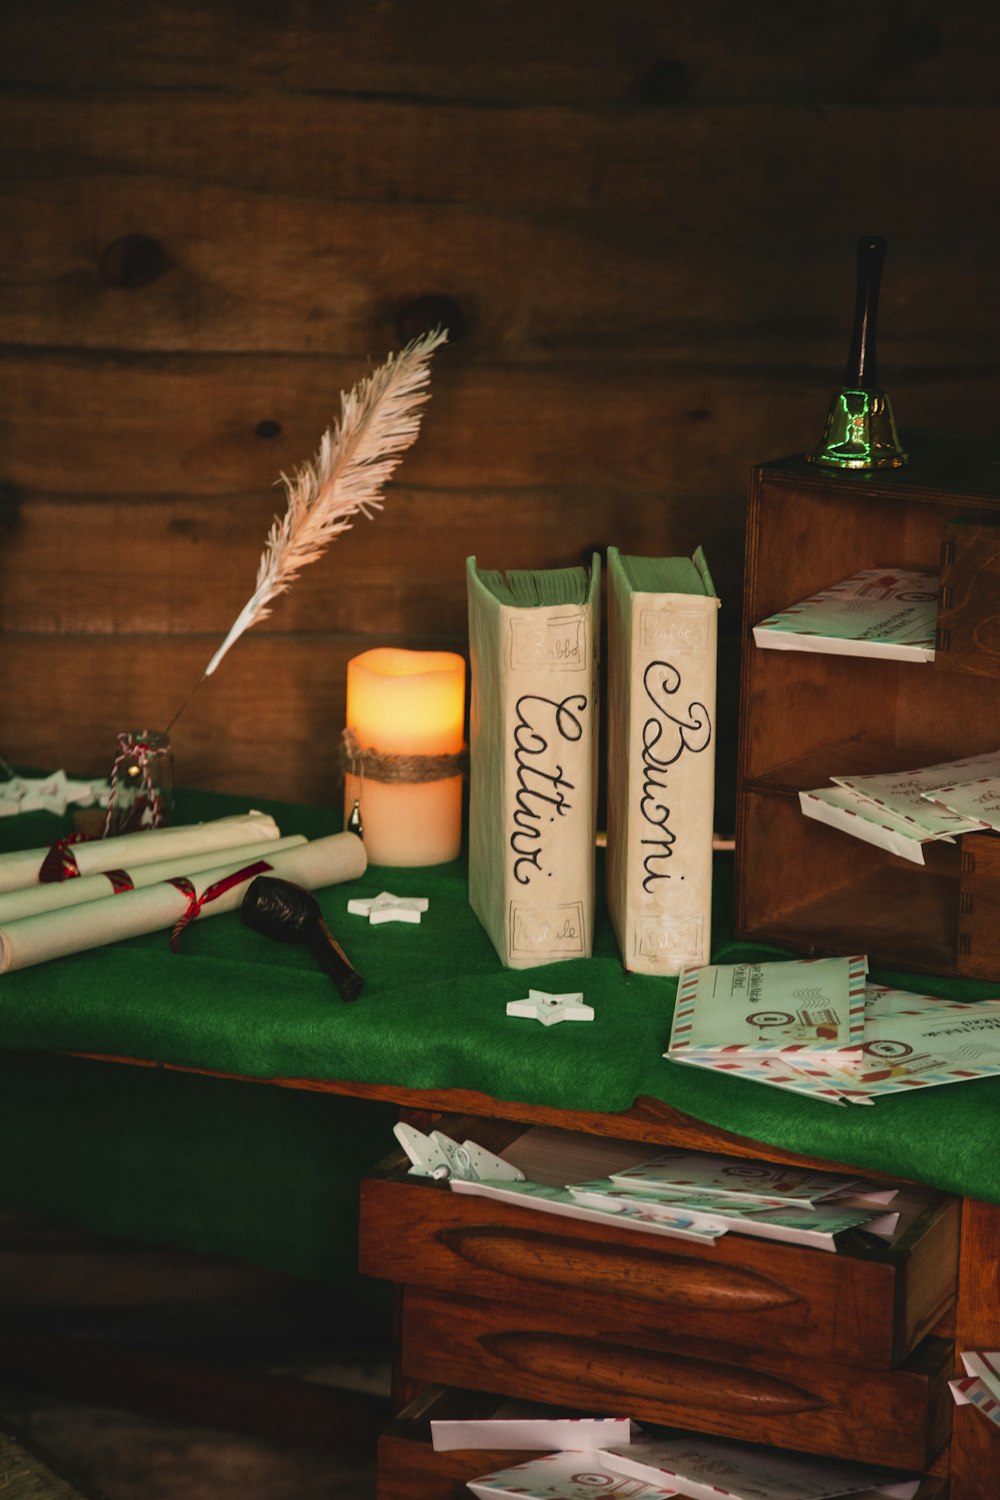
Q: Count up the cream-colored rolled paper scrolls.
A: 3